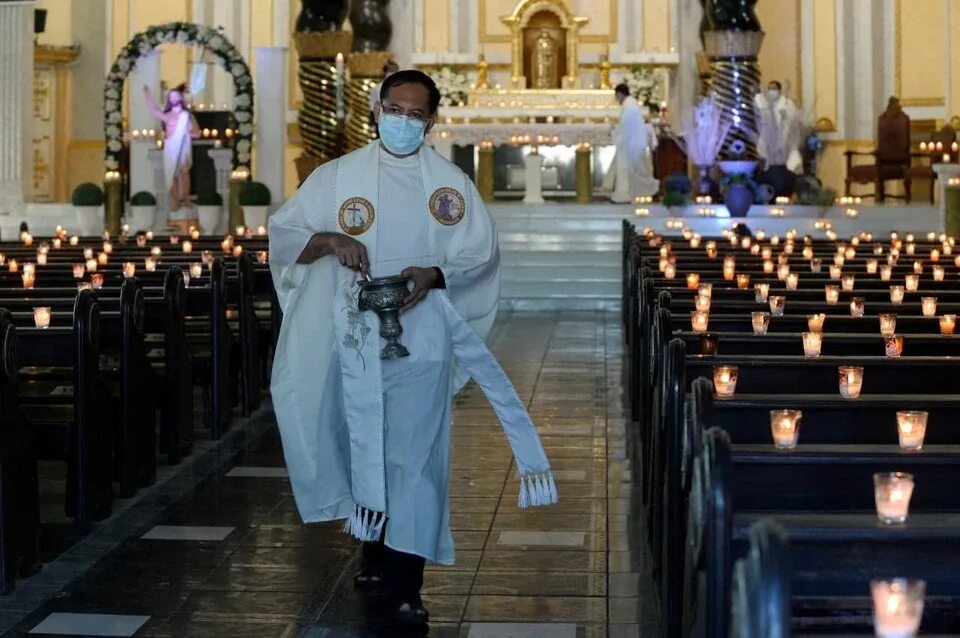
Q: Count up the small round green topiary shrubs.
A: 4